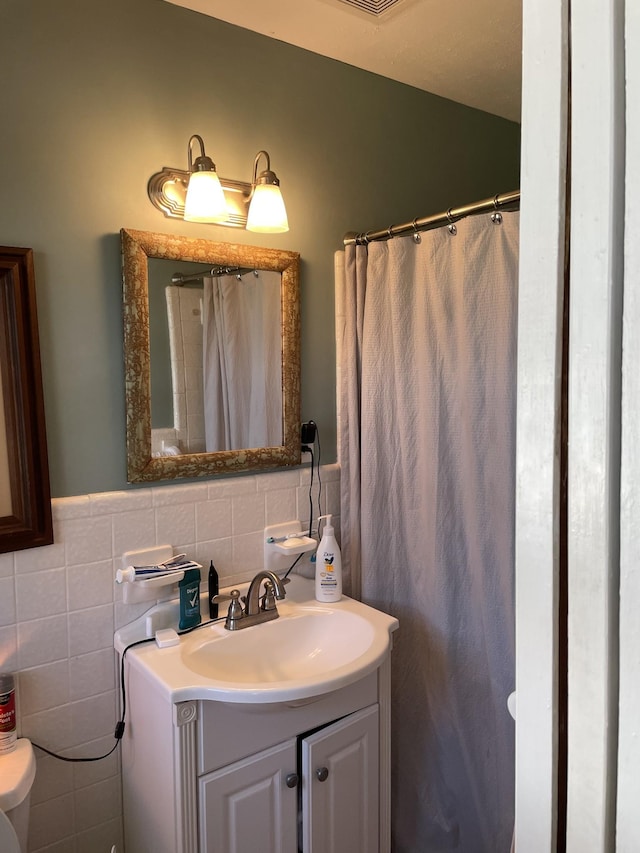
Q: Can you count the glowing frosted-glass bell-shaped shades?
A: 2